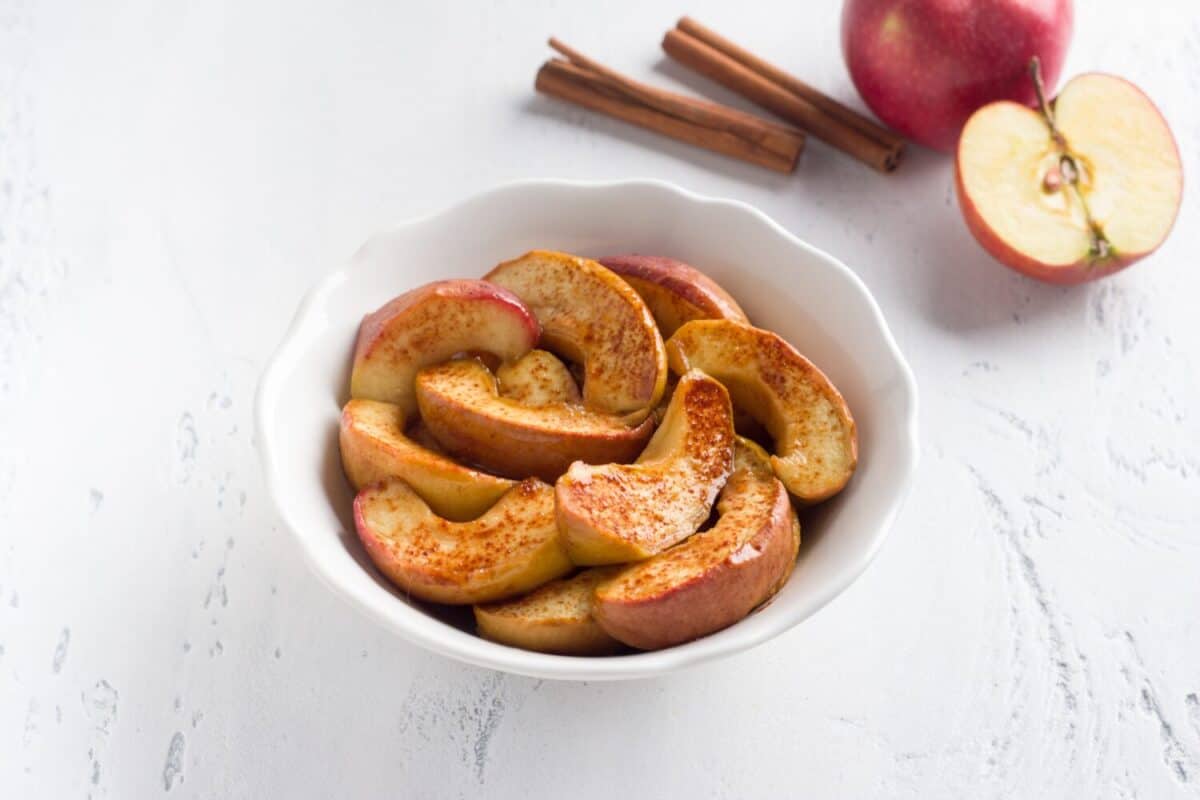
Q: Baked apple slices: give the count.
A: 11